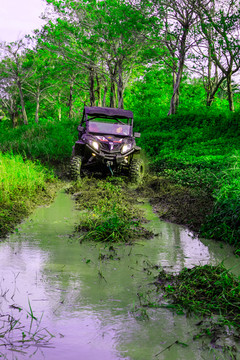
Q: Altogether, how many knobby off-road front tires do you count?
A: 2